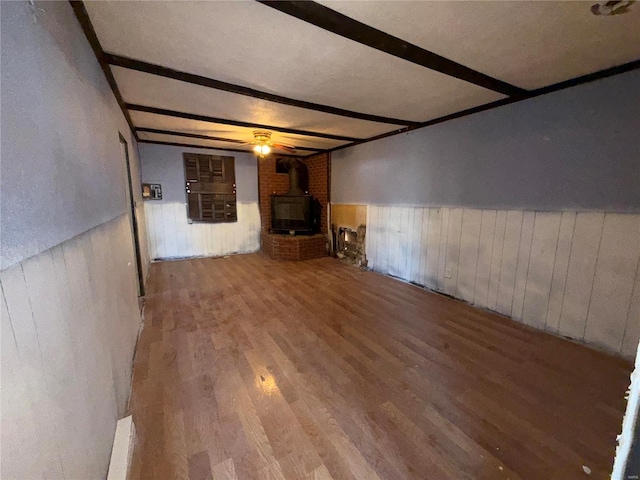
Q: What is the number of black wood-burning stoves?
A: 1